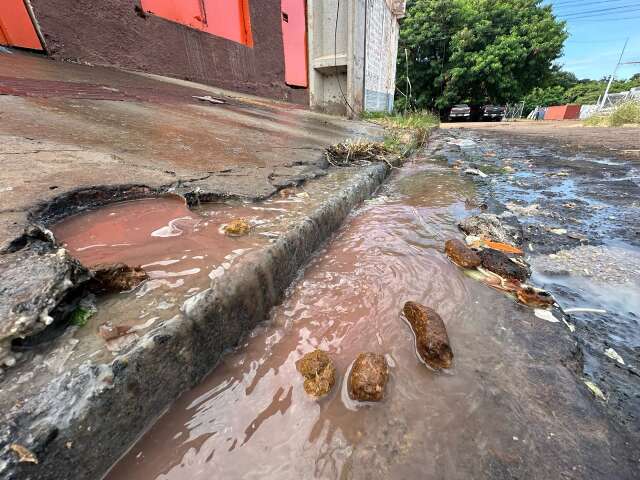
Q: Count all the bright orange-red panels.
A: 3